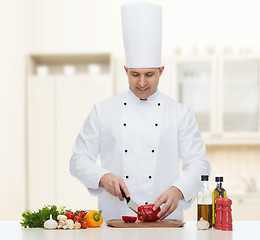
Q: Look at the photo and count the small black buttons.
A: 9